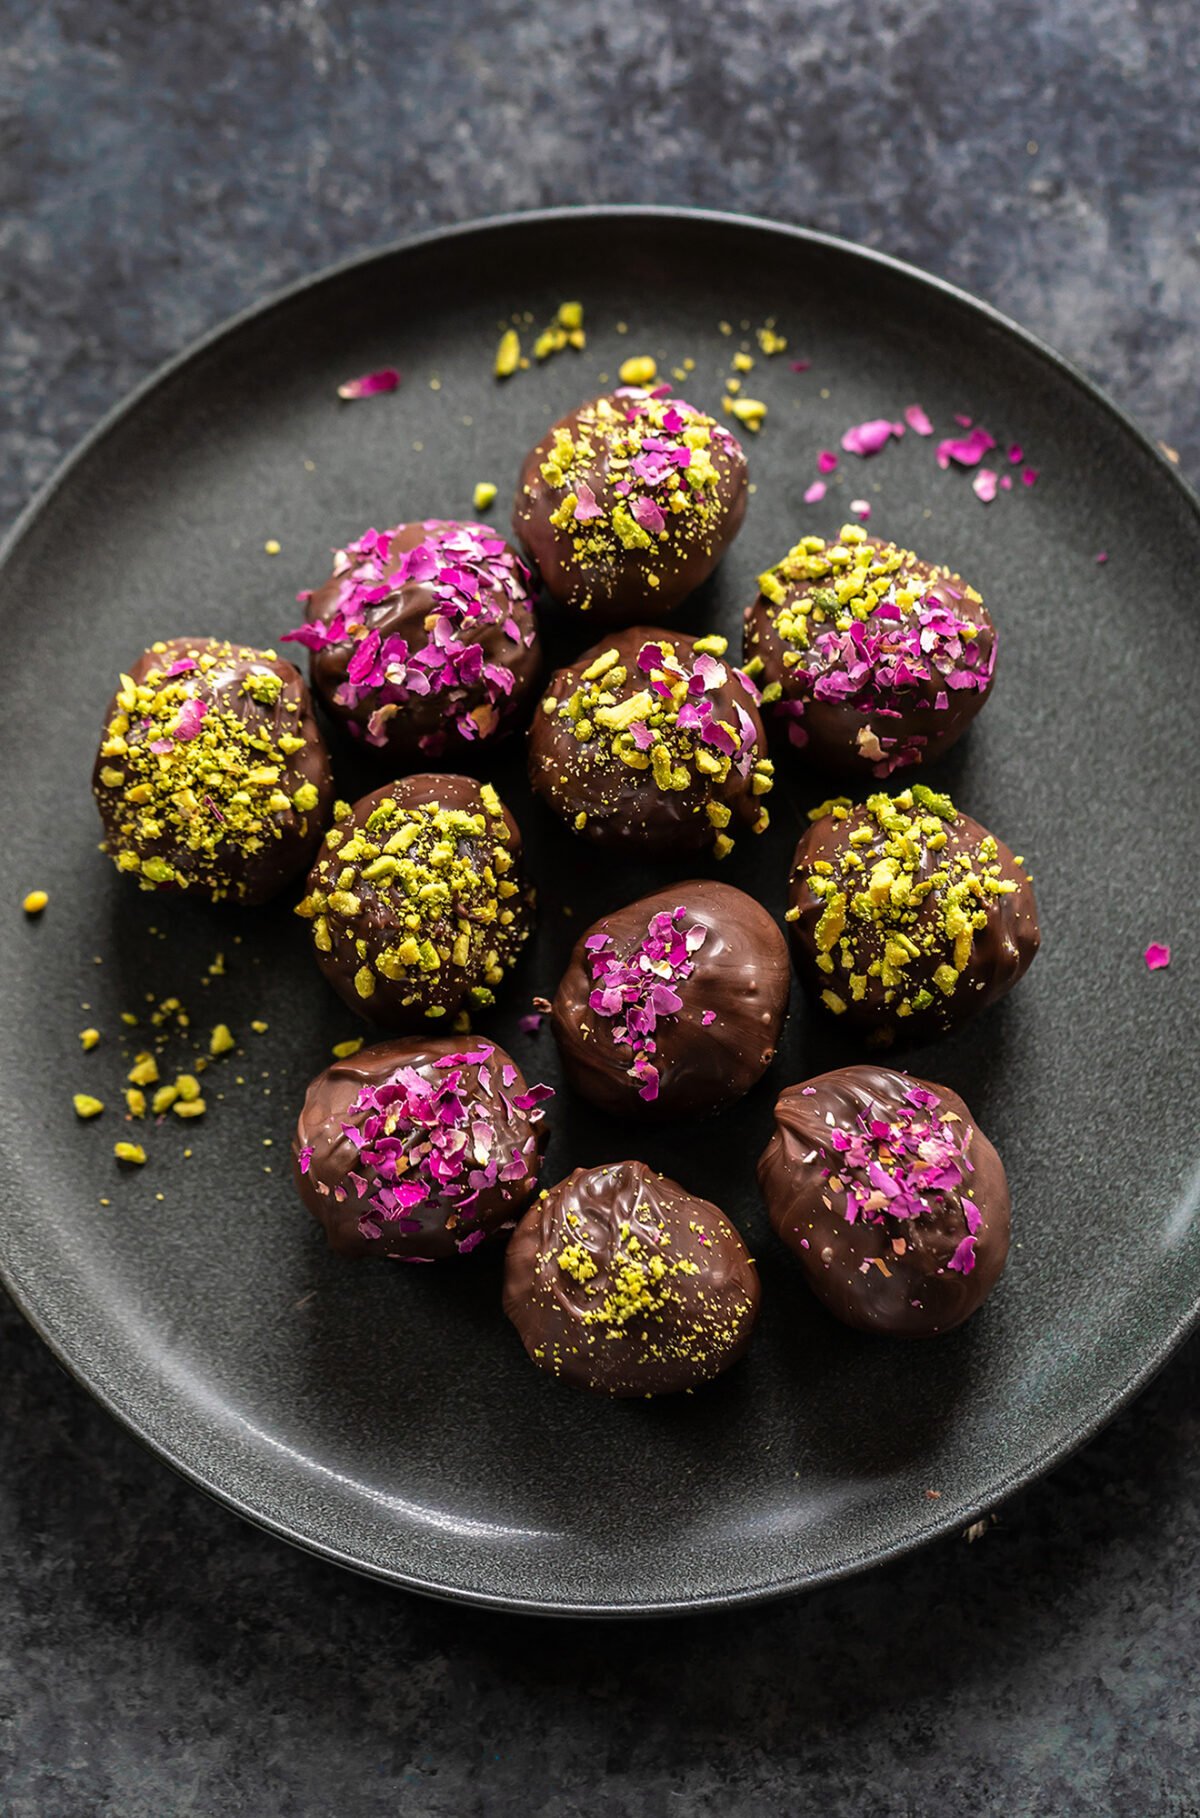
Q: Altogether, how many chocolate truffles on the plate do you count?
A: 11